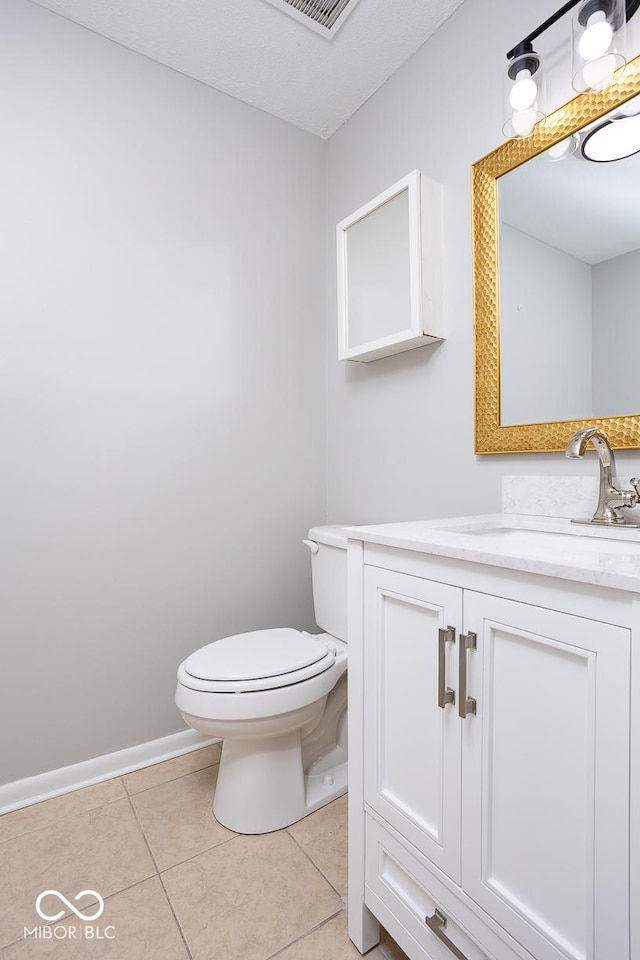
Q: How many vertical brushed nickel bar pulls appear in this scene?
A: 2